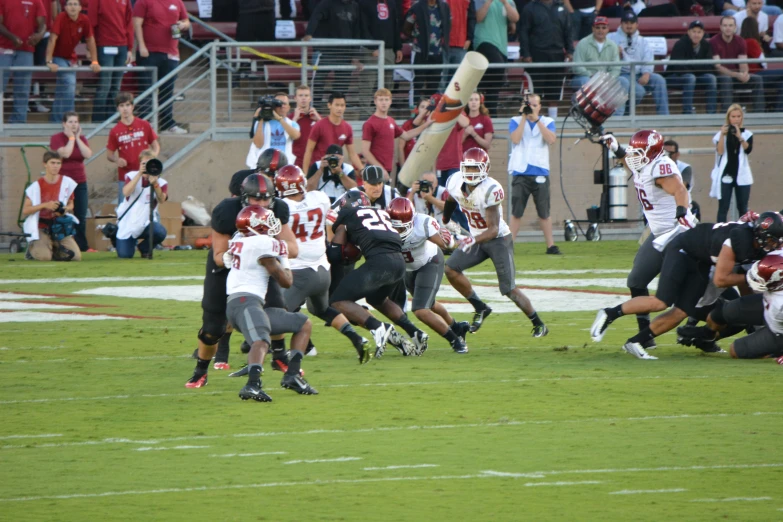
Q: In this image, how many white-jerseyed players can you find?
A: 6